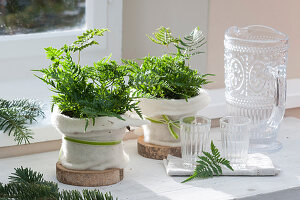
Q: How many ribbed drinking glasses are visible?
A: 2